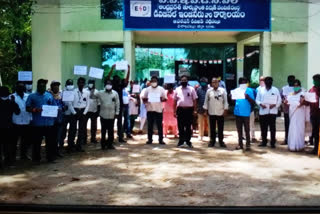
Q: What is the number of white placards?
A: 13